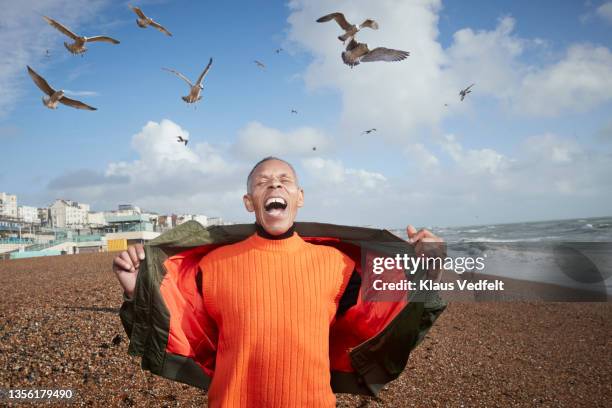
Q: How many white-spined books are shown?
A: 0